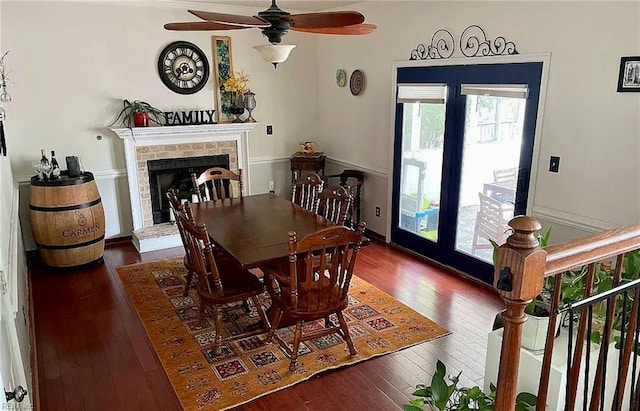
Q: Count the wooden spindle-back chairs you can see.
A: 6